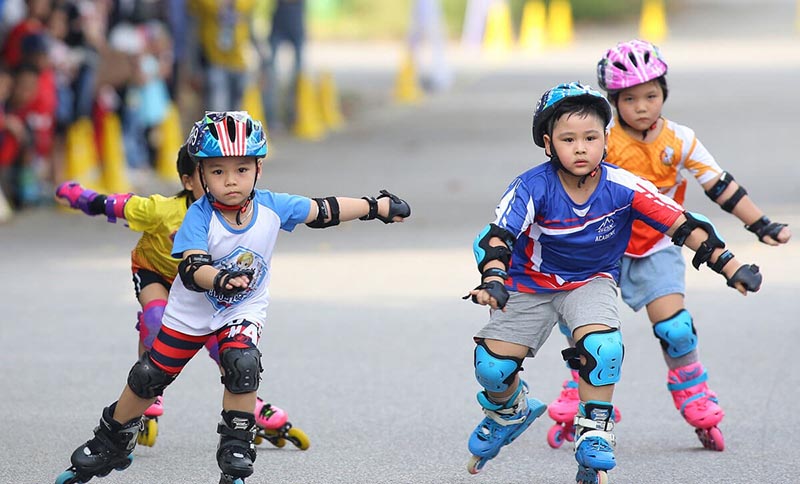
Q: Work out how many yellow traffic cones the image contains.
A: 11